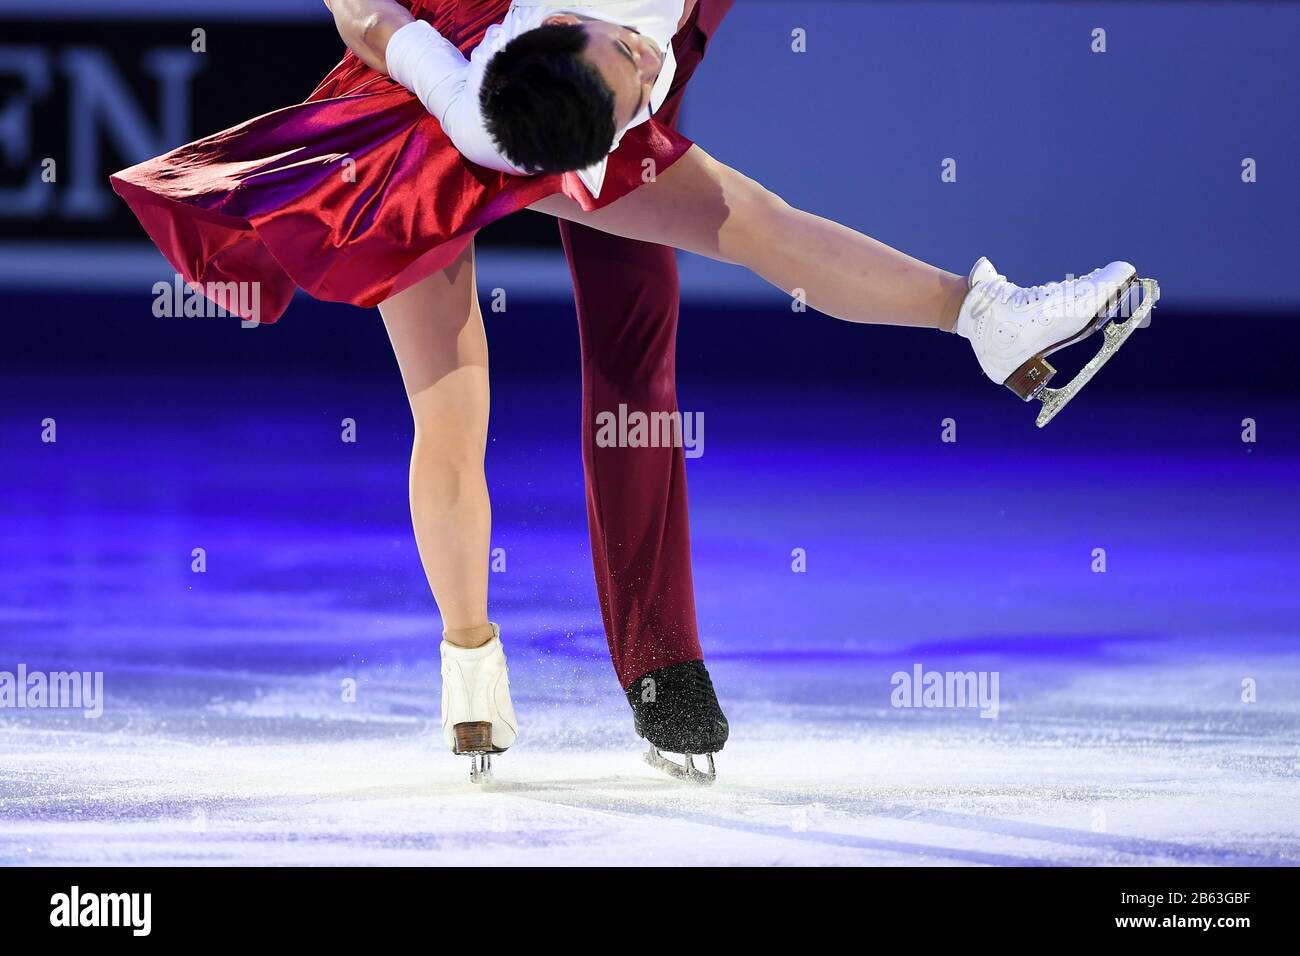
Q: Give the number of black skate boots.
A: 1